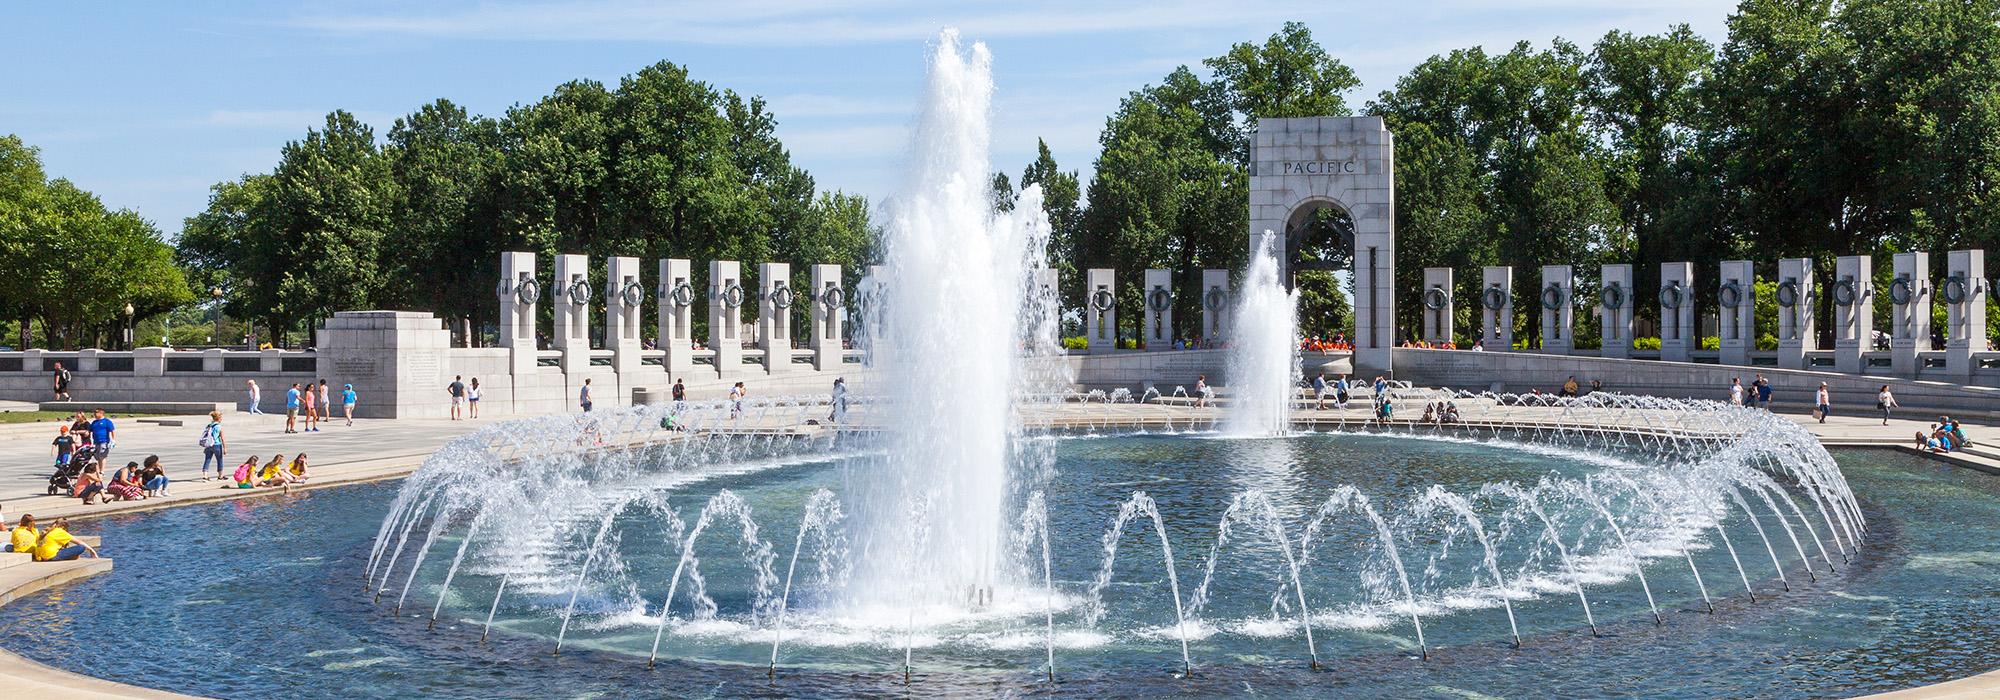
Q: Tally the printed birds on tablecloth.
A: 0